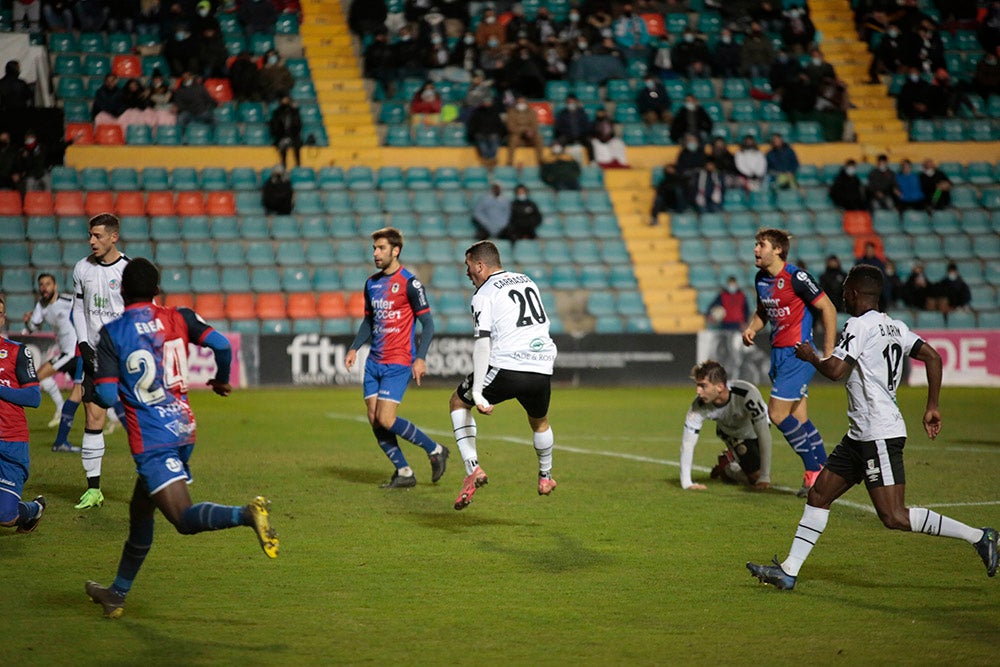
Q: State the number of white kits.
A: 5